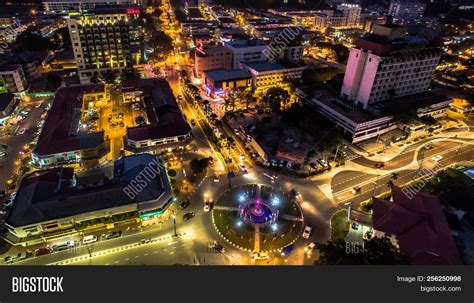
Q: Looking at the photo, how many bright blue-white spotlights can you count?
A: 4